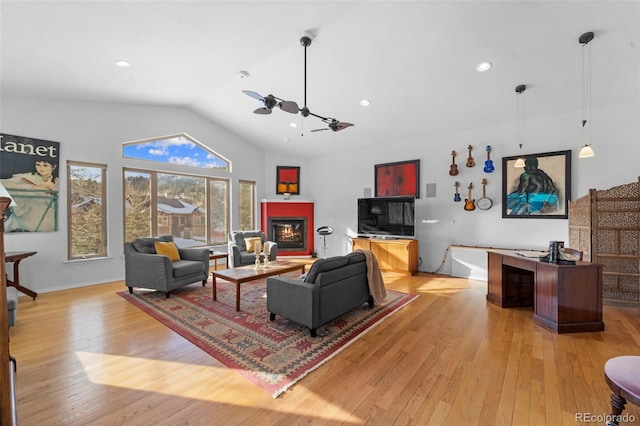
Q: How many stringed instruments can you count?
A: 6